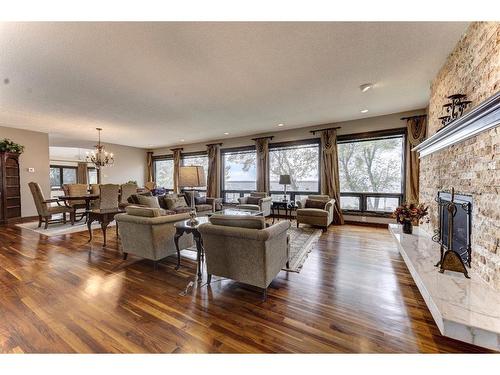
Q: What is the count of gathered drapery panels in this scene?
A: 7